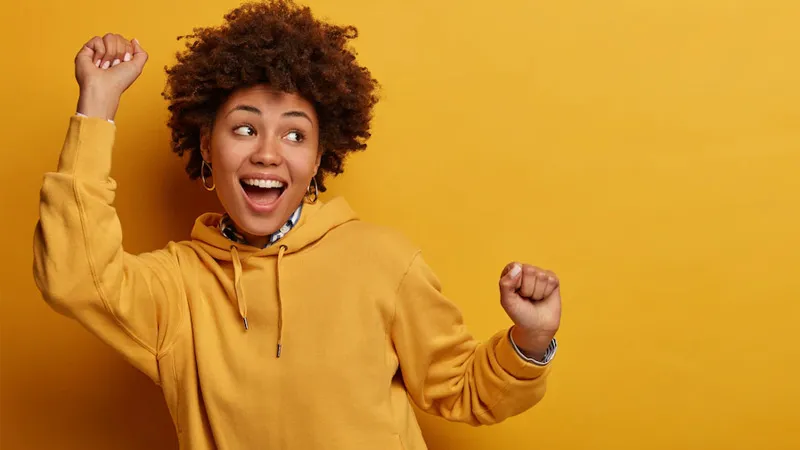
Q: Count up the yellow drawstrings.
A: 2